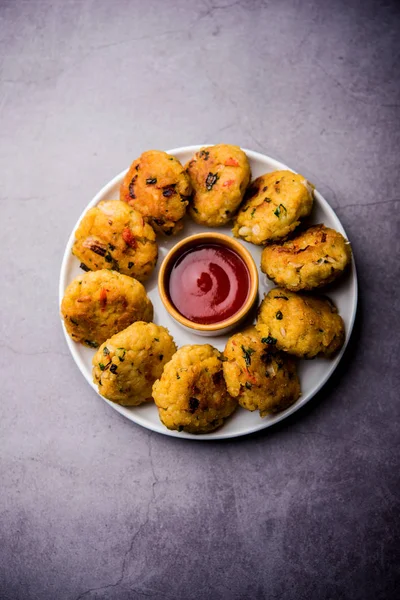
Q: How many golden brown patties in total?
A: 10